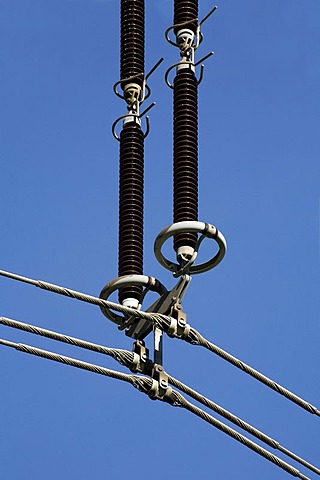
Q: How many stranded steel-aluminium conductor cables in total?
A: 3